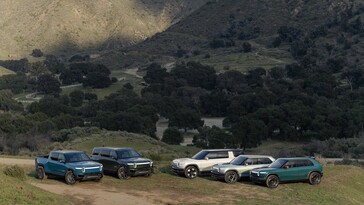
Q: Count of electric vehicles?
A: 5